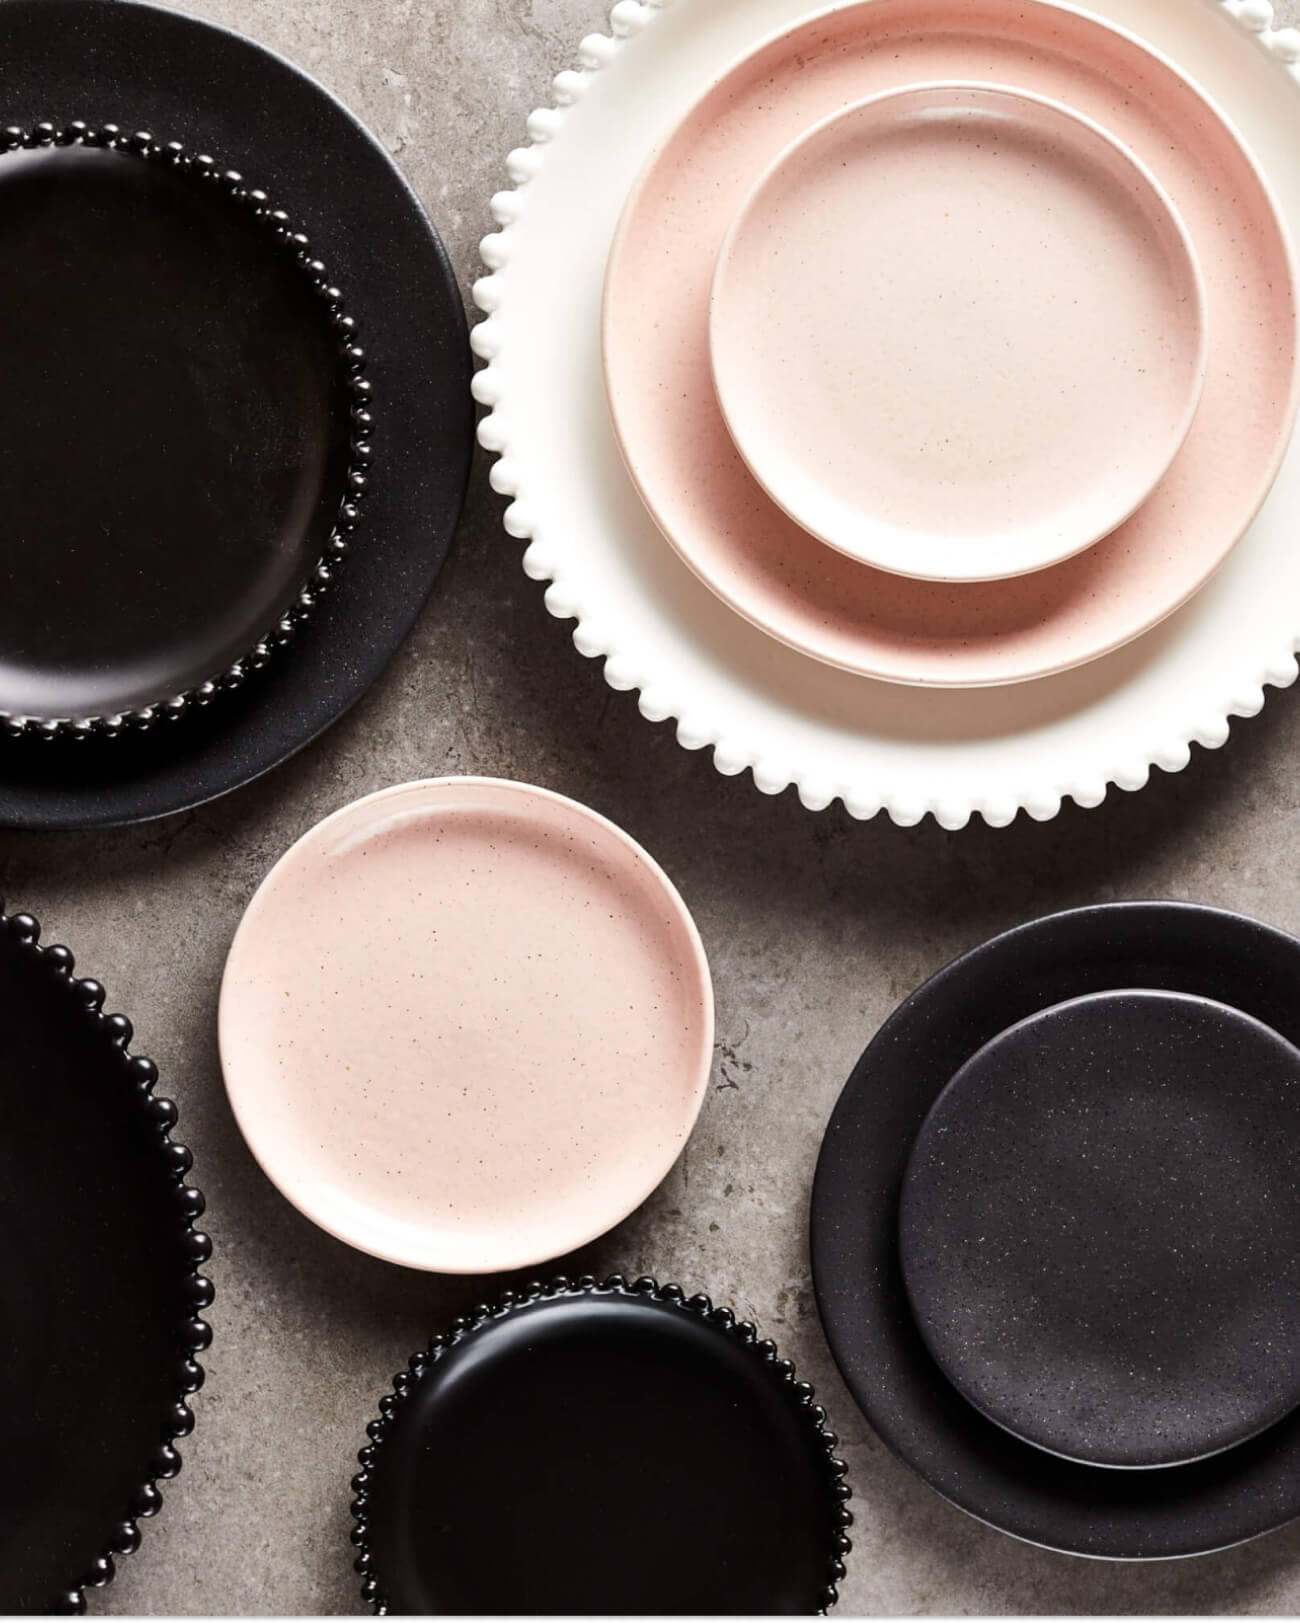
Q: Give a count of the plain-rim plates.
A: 6